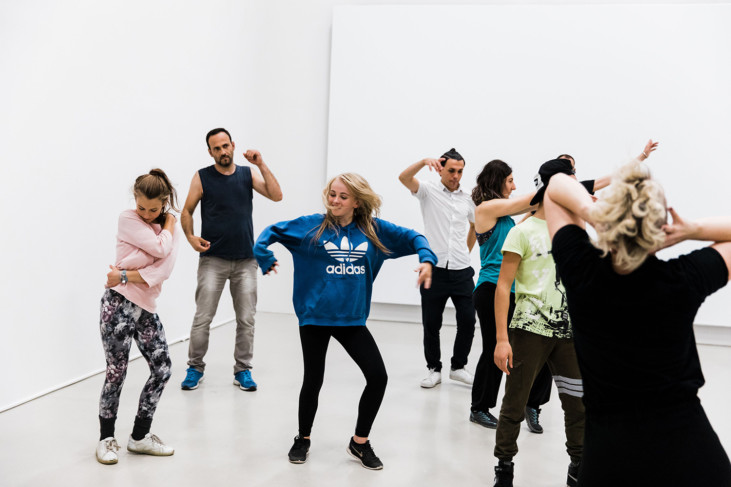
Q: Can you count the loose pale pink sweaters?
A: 1